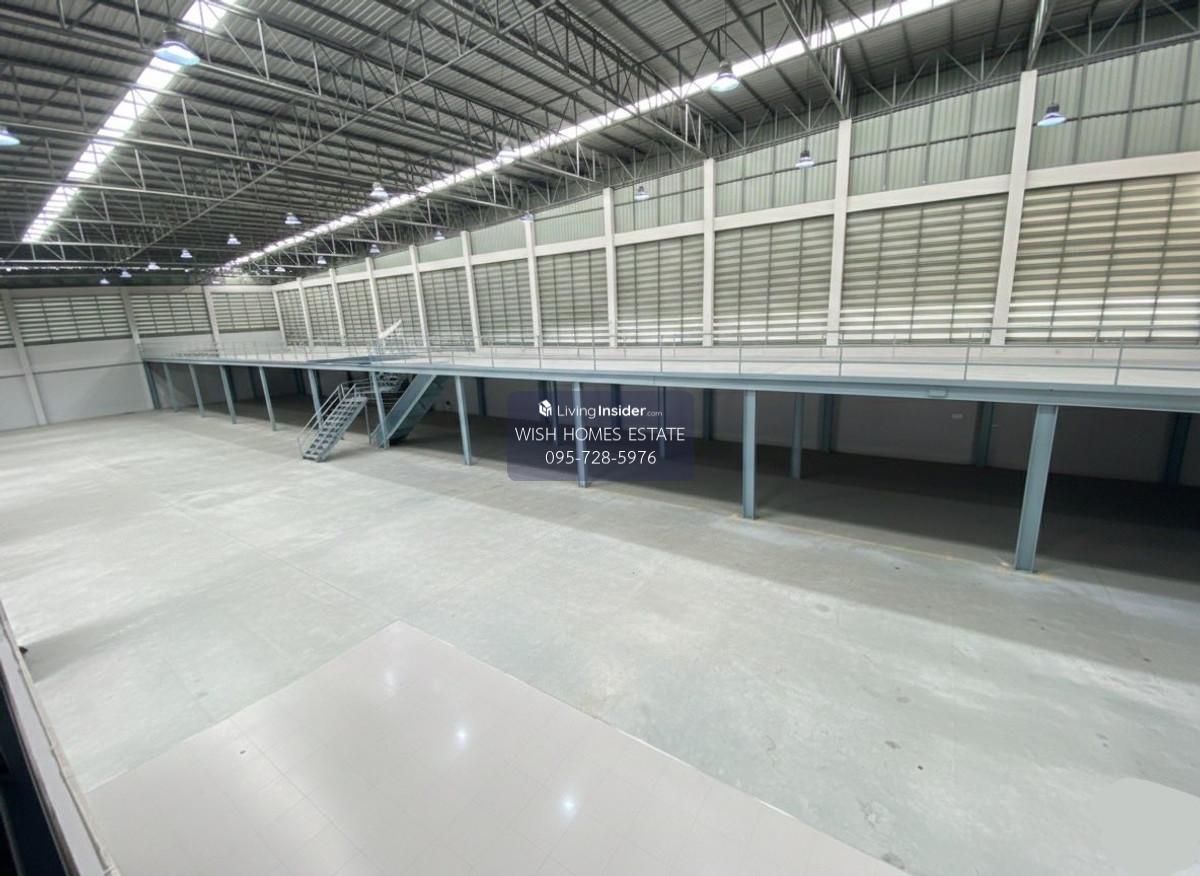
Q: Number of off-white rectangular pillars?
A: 14